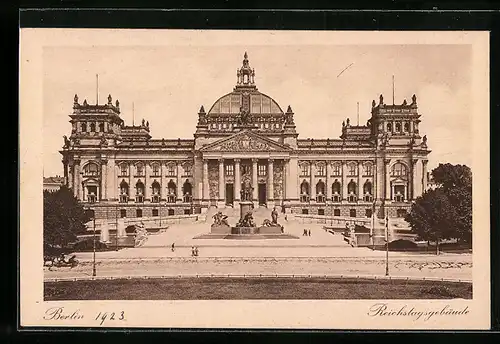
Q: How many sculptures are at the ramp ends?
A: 2